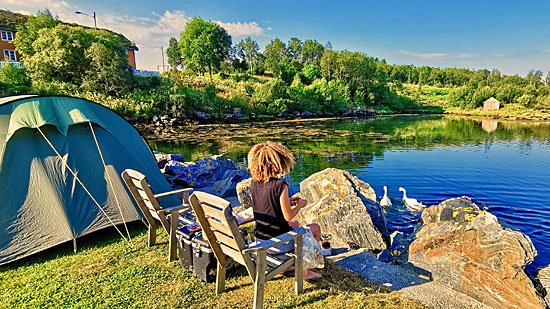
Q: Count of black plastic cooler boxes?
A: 2